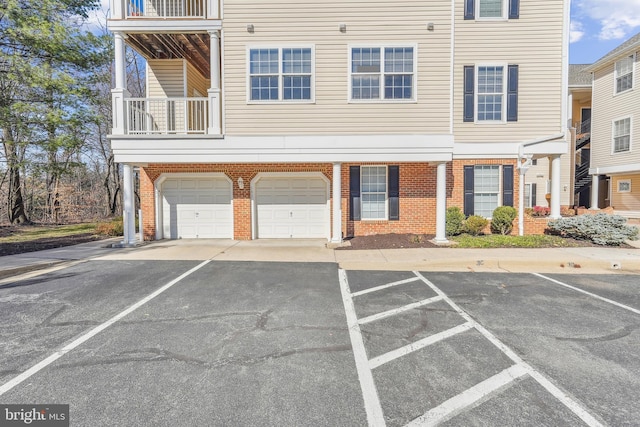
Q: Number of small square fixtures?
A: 3